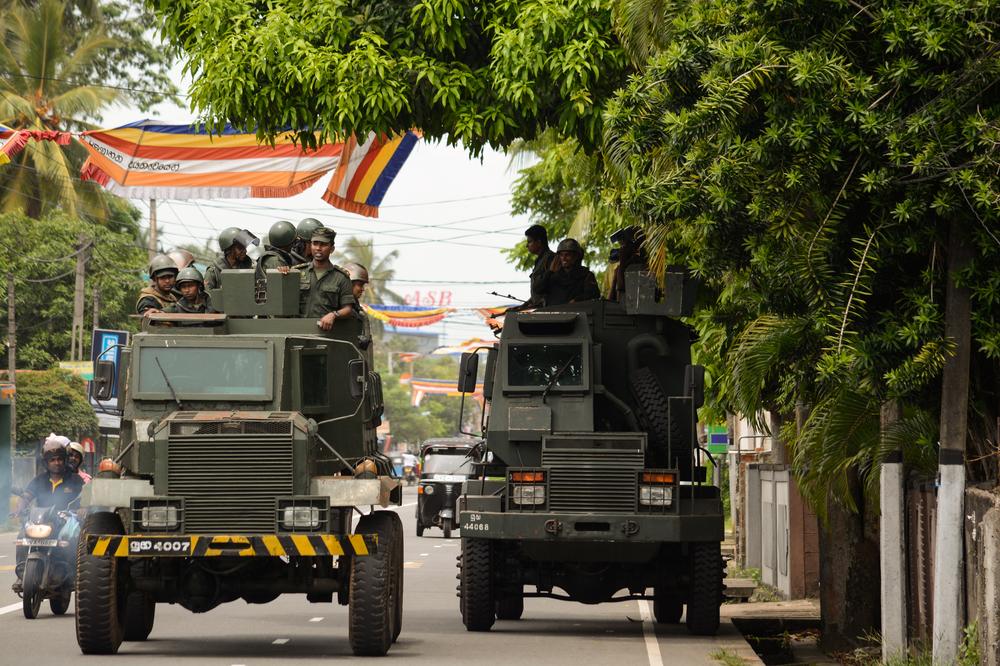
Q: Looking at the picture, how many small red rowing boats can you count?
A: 0